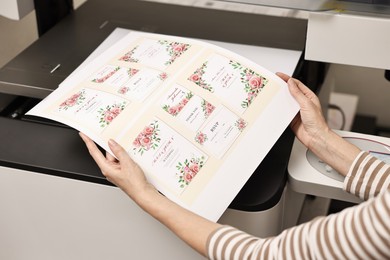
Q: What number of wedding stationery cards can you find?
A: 10